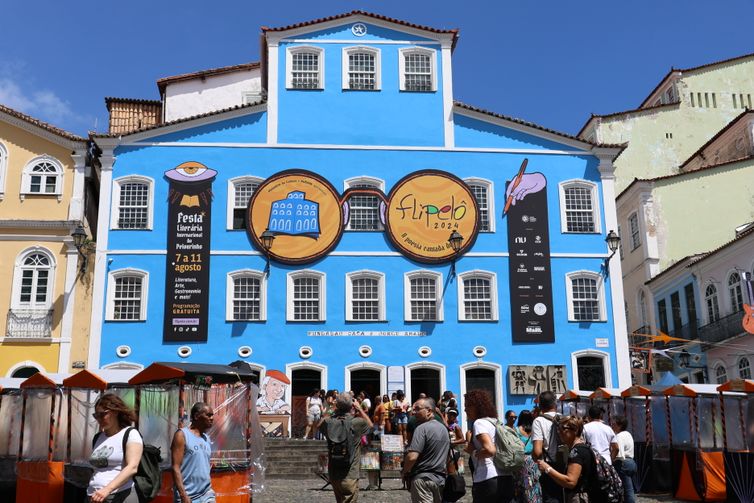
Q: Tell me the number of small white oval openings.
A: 7